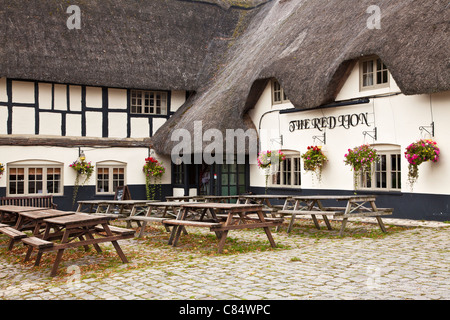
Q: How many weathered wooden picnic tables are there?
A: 11